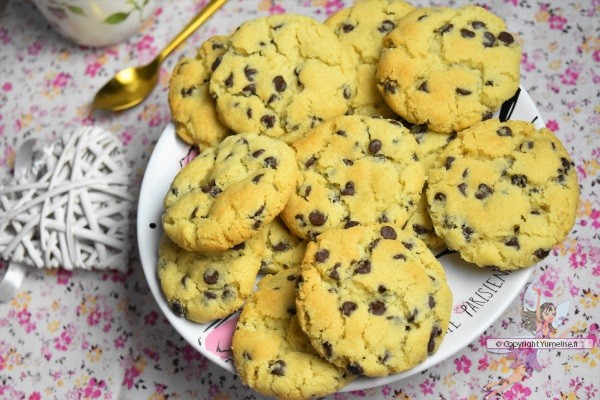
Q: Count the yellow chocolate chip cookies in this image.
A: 12